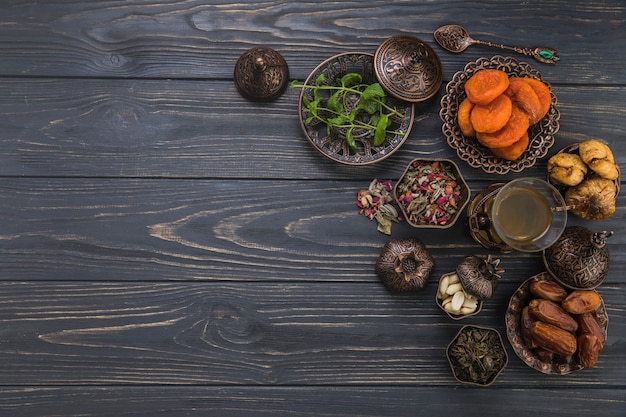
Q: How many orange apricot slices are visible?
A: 7